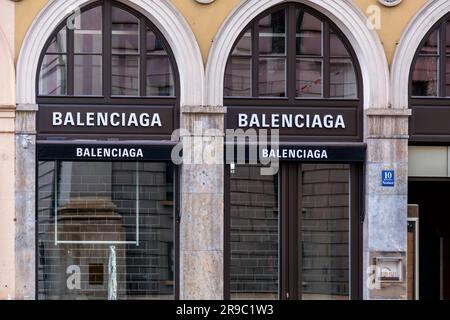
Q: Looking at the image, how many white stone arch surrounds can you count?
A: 3